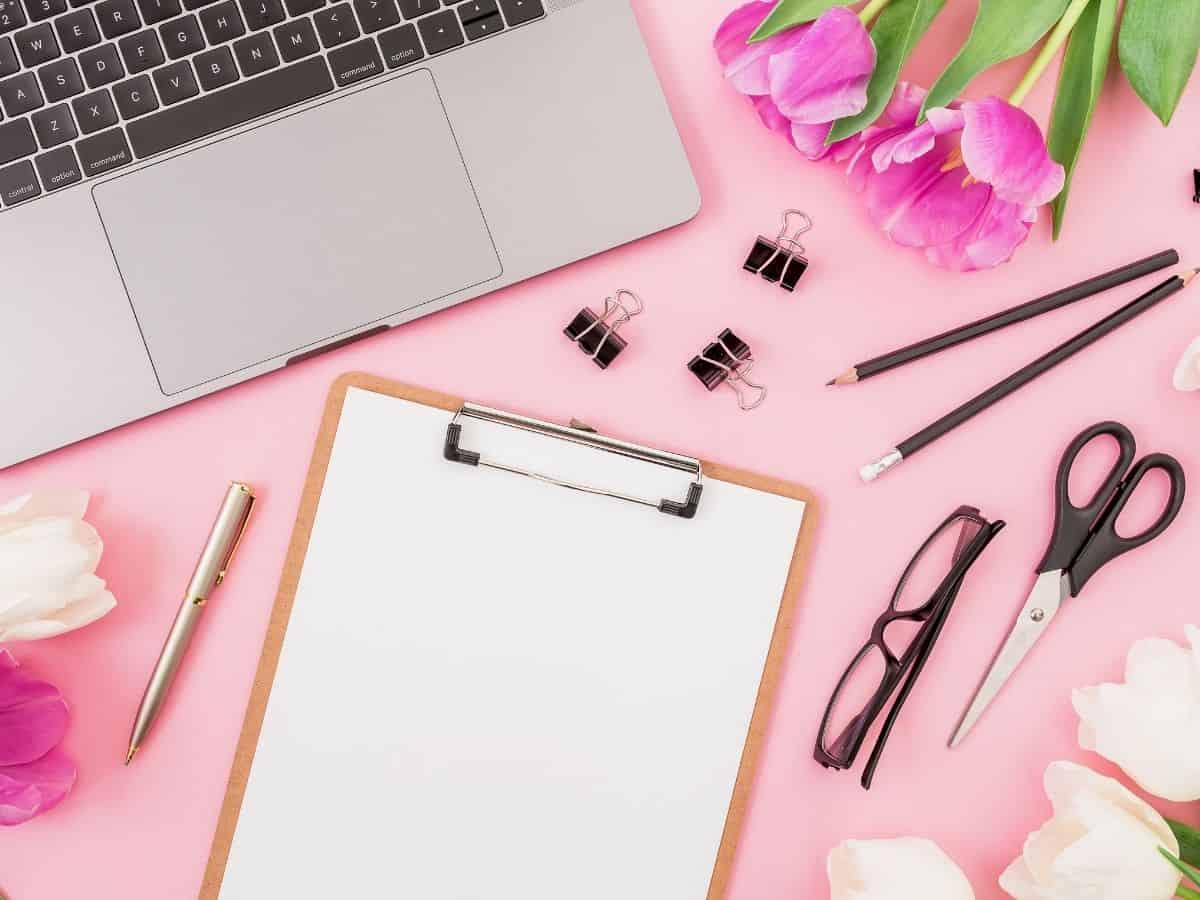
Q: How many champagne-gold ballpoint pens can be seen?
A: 1